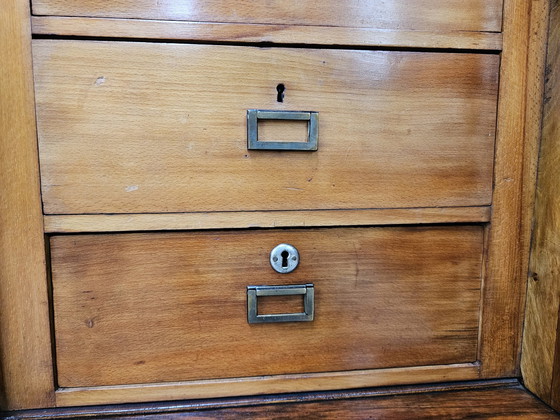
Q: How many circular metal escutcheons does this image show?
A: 1